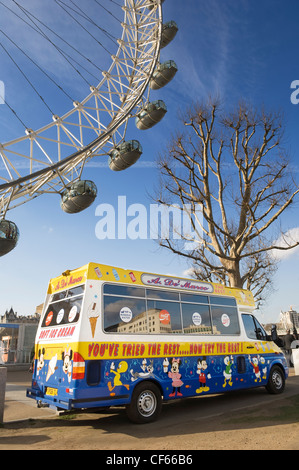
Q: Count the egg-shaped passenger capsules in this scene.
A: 6